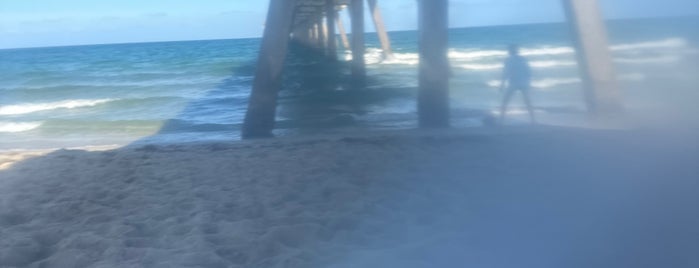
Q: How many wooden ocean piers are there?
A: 1